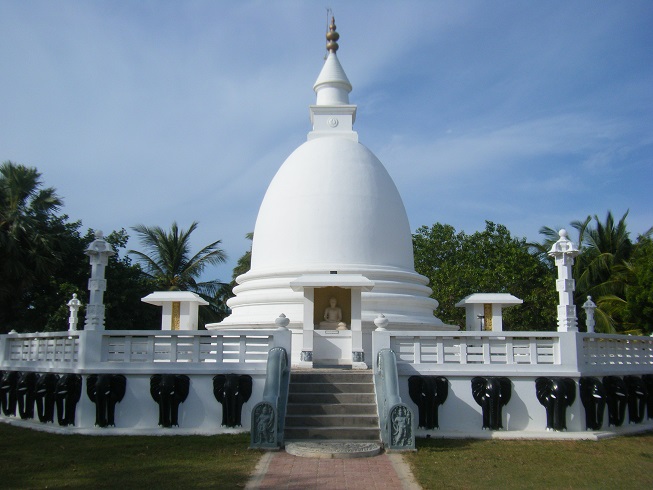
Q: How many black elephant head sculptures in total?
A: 14